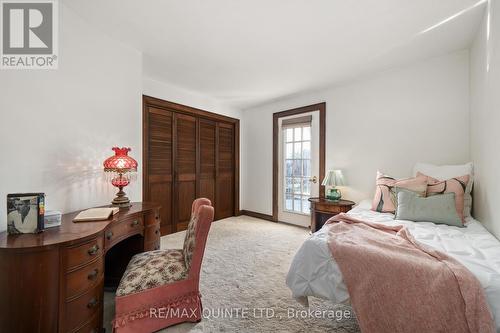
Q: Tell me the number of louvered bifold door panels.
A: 4